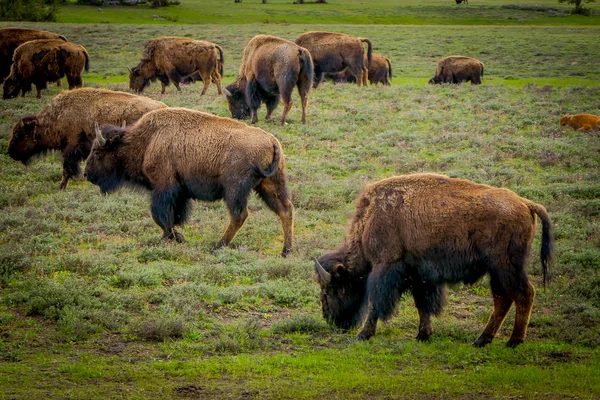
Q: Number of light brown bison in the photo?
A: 1